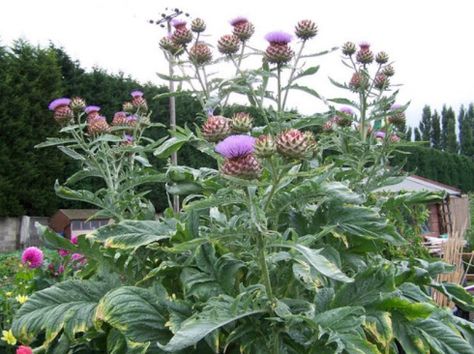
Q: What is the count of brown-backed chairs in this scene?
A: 0